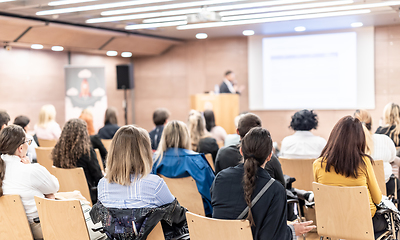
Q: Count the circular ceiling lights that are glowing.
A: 8